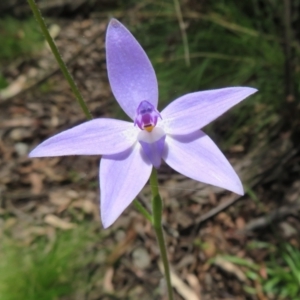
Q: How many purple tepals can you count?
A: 5